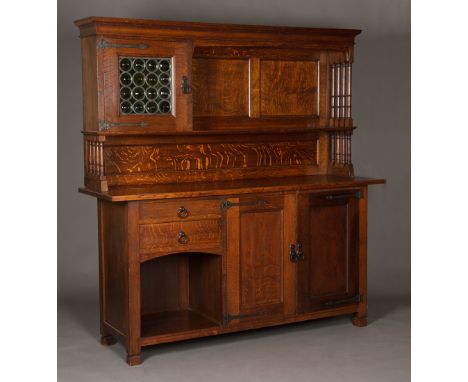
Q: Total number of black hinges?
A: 6